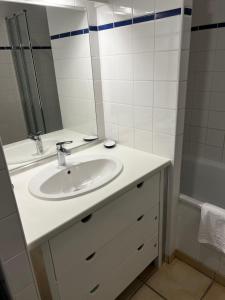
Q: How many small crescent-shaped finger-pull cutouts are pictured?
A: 6